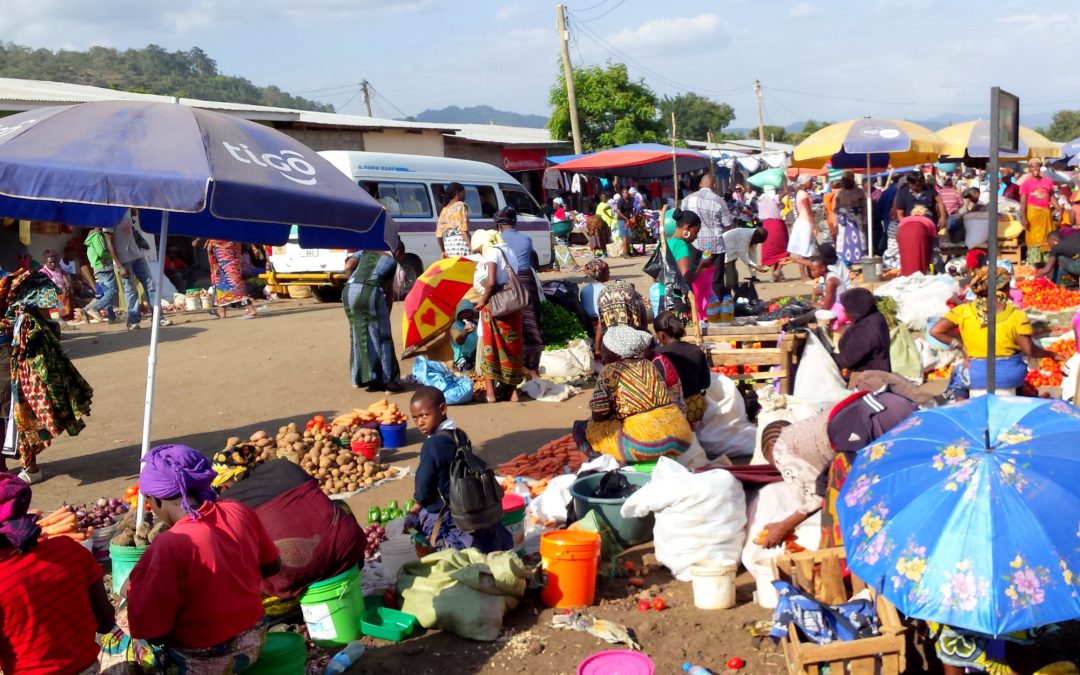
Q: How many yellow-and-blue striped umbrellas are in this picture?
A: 2